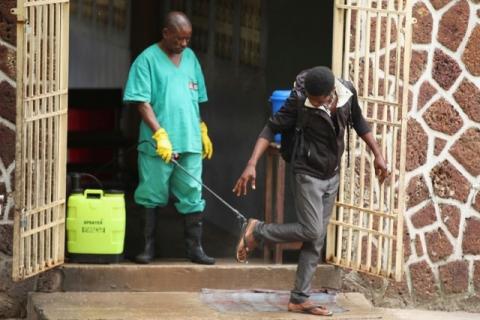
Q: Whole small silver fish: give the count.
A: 0